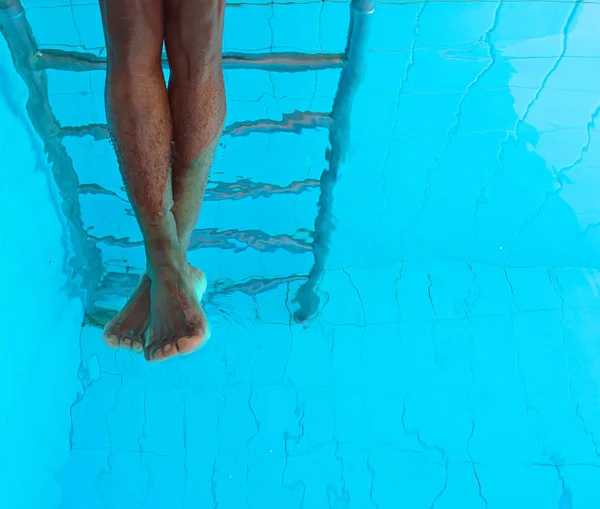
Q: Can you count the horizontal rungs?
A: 5